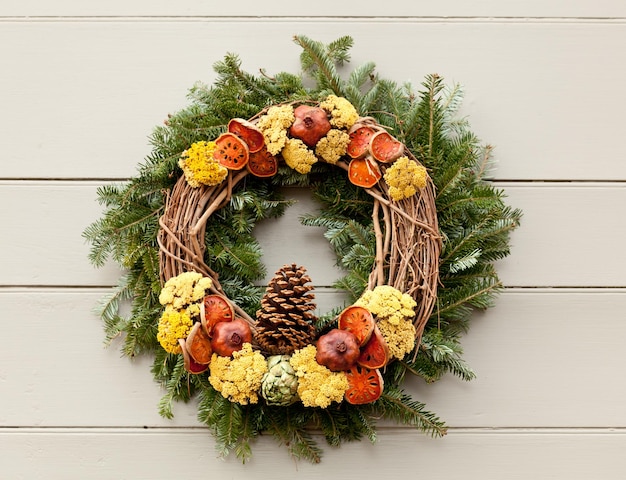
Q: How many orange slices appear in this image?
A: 12